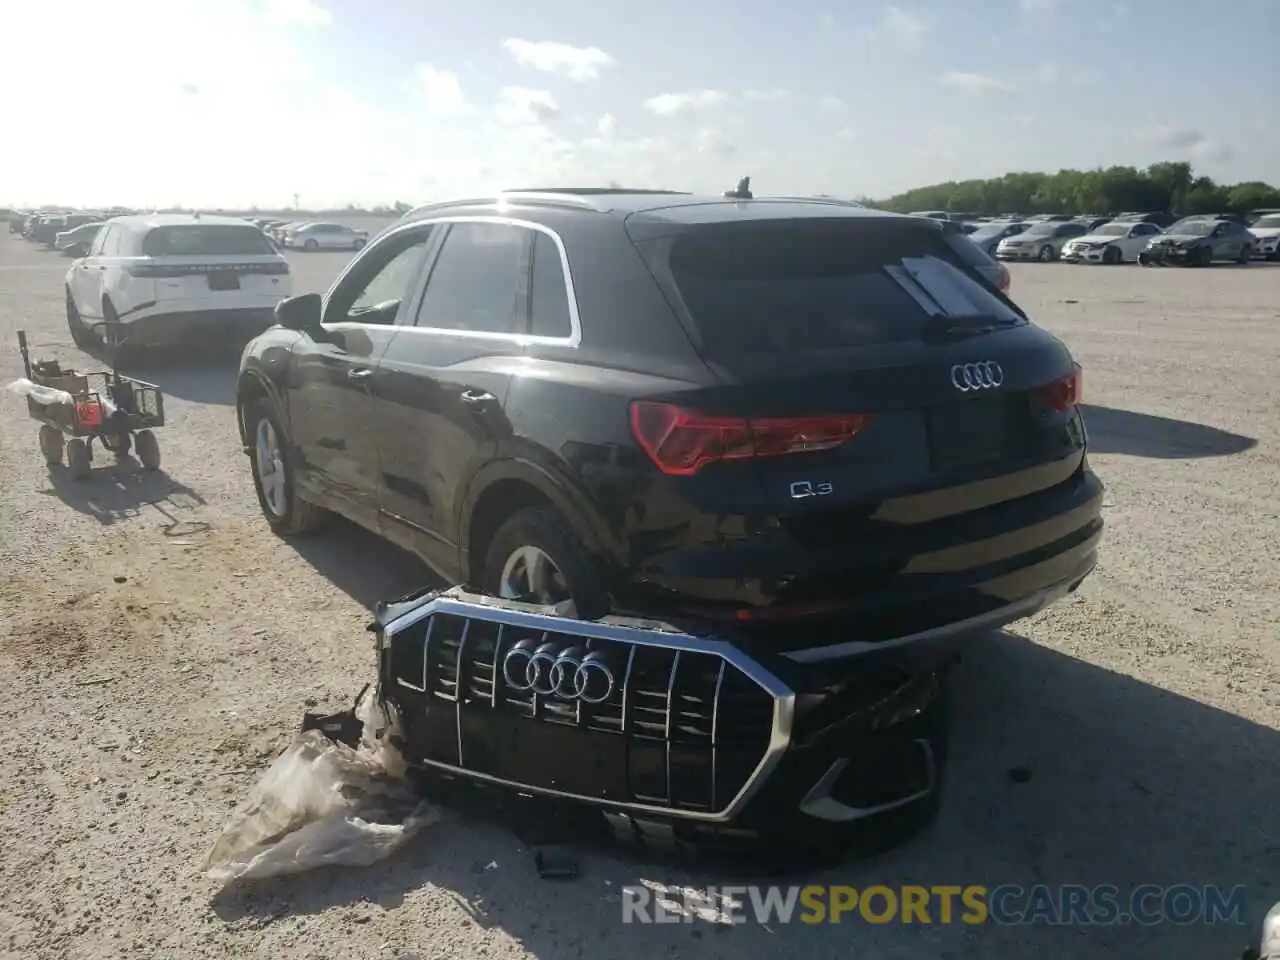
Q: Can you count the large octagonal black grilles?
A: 1